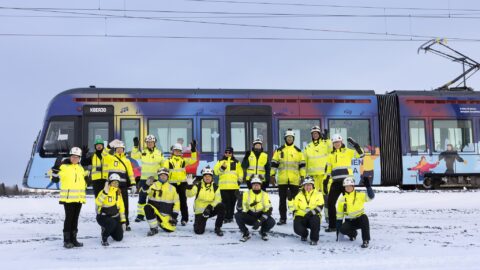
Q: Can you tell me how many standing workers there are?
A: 10